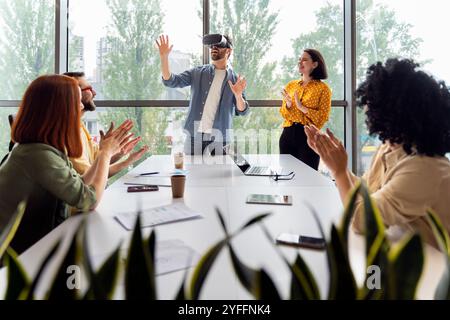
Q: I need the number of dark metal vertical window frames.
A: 3